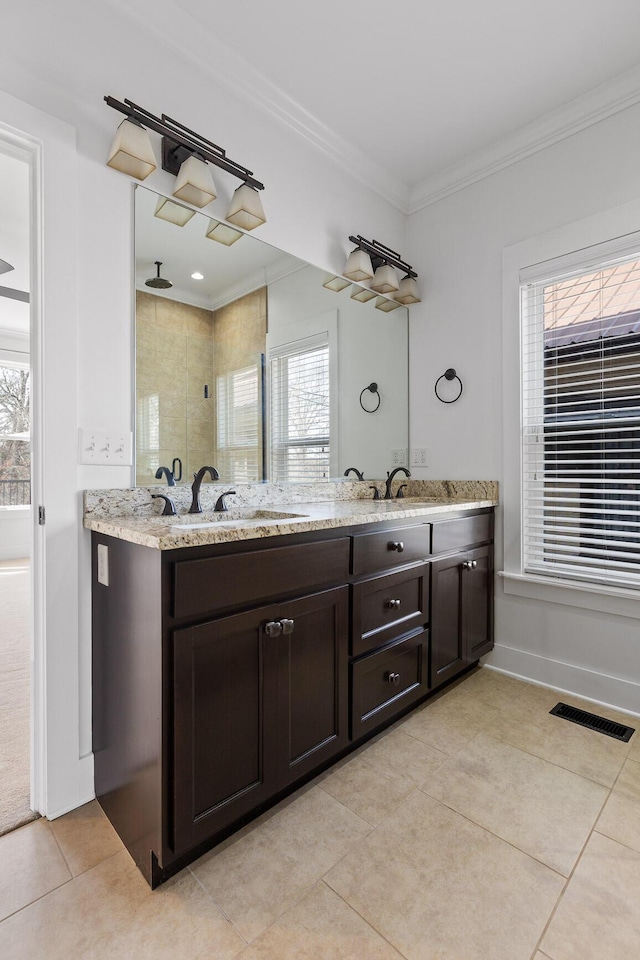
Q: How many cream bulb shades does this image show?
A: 6